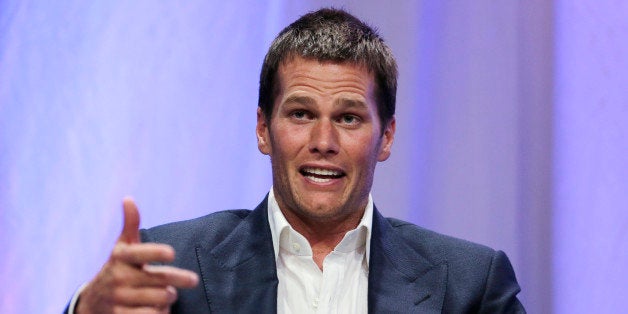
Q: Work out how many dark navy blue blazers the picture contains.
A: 1